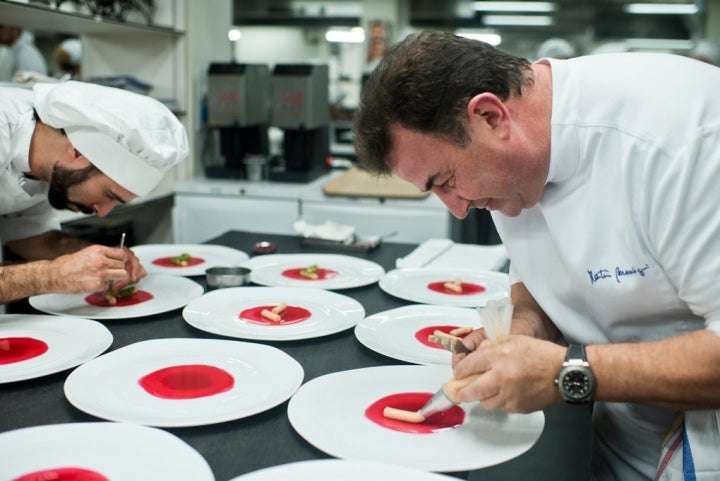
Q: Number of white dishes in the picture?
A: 11